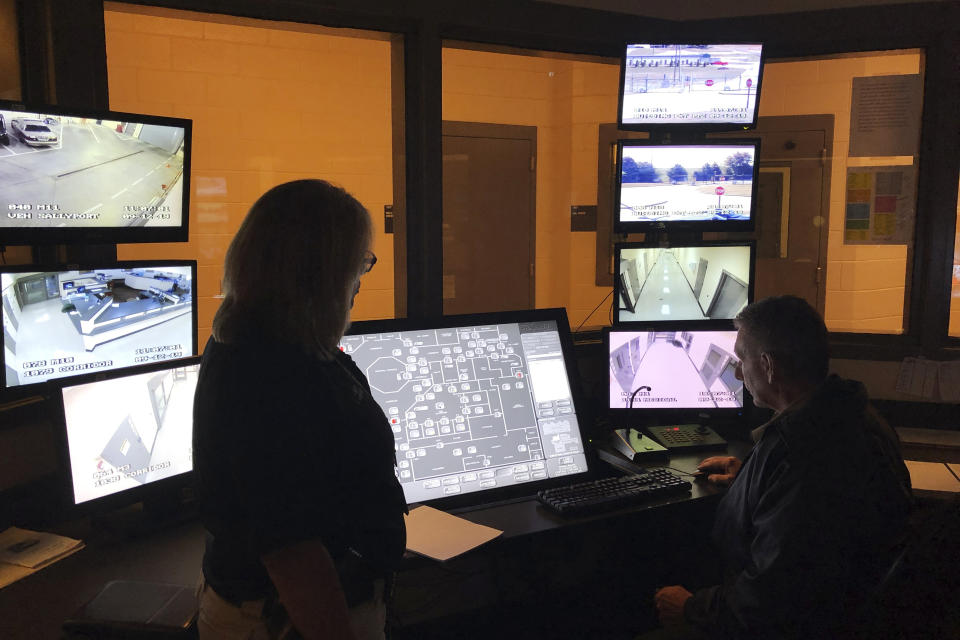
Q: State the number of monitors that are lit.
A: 8